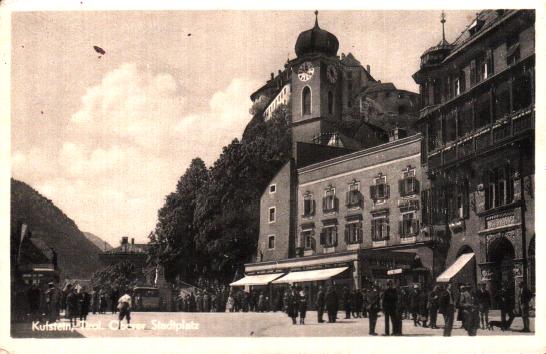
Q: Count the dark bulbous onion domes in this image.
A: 1